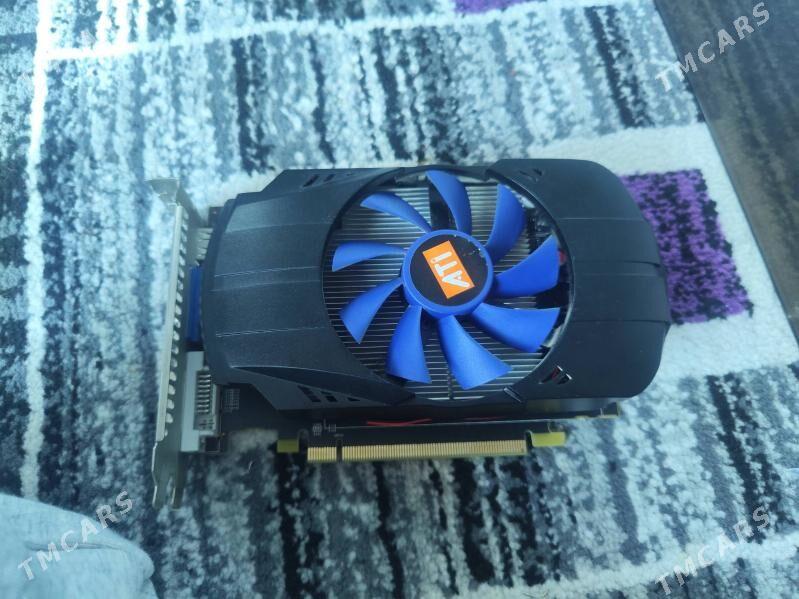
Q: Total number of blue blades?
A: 9